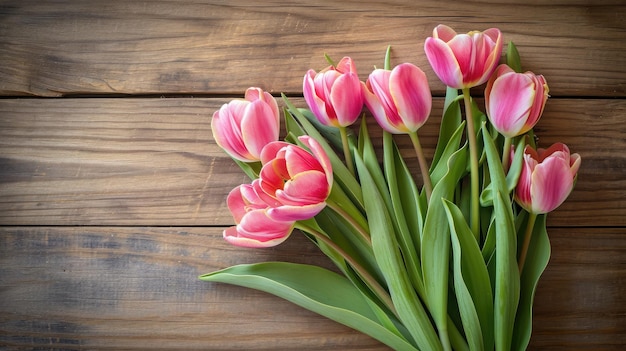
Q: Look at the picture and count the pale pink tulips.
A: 8